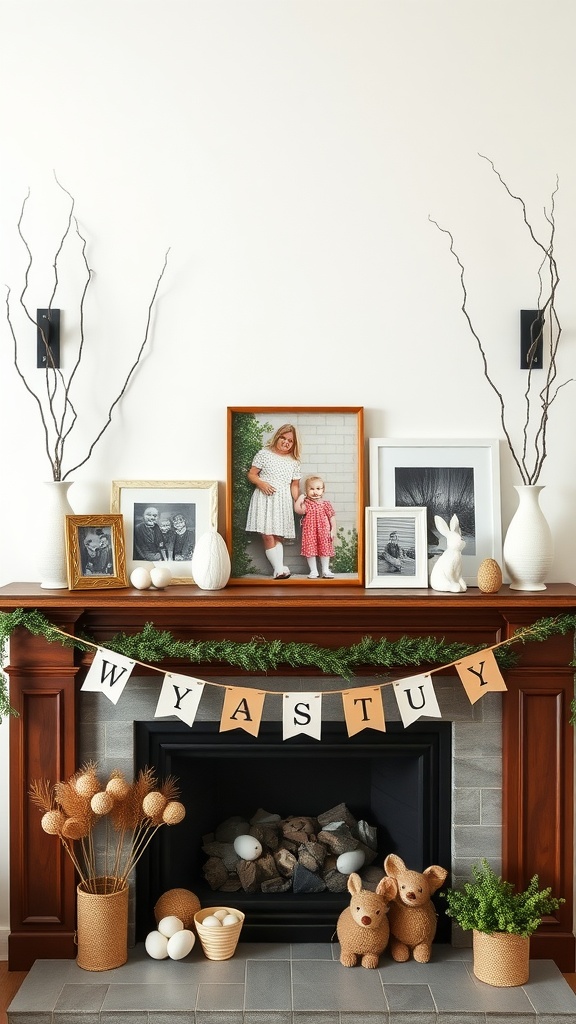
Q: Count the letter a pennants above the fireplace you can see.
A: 1